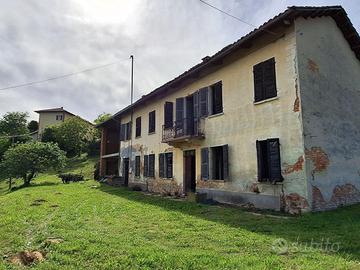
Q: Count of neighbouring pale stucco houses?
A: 1